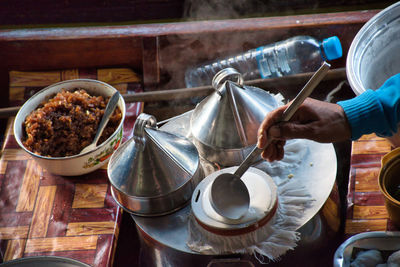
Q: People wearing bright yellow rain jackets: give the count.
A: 0